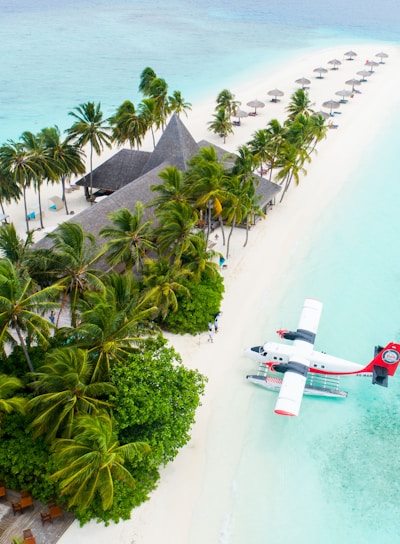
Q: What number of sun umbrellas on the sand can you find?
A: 14